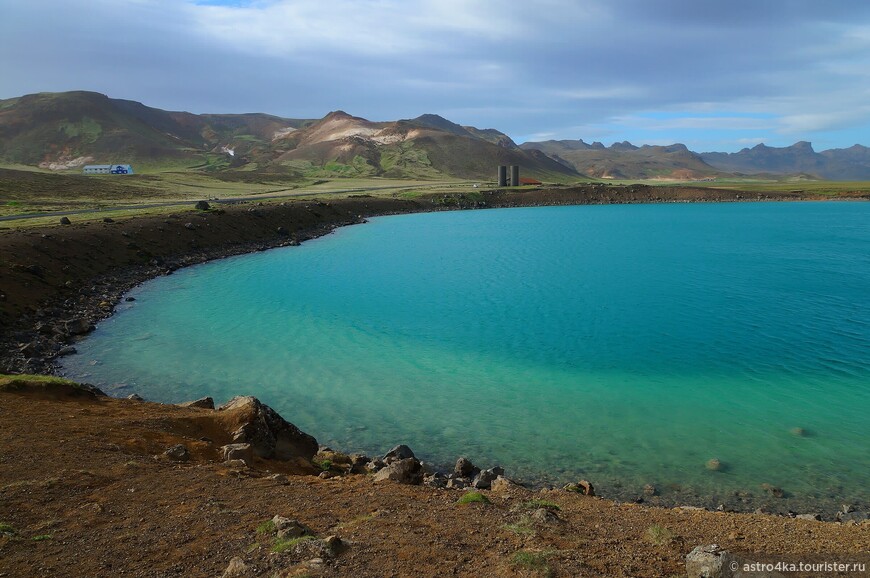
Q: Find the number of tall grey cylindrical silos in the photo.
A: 2